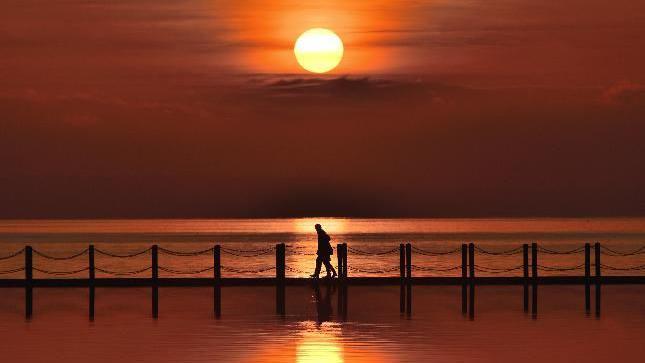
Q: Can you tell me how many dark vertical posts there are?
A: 15